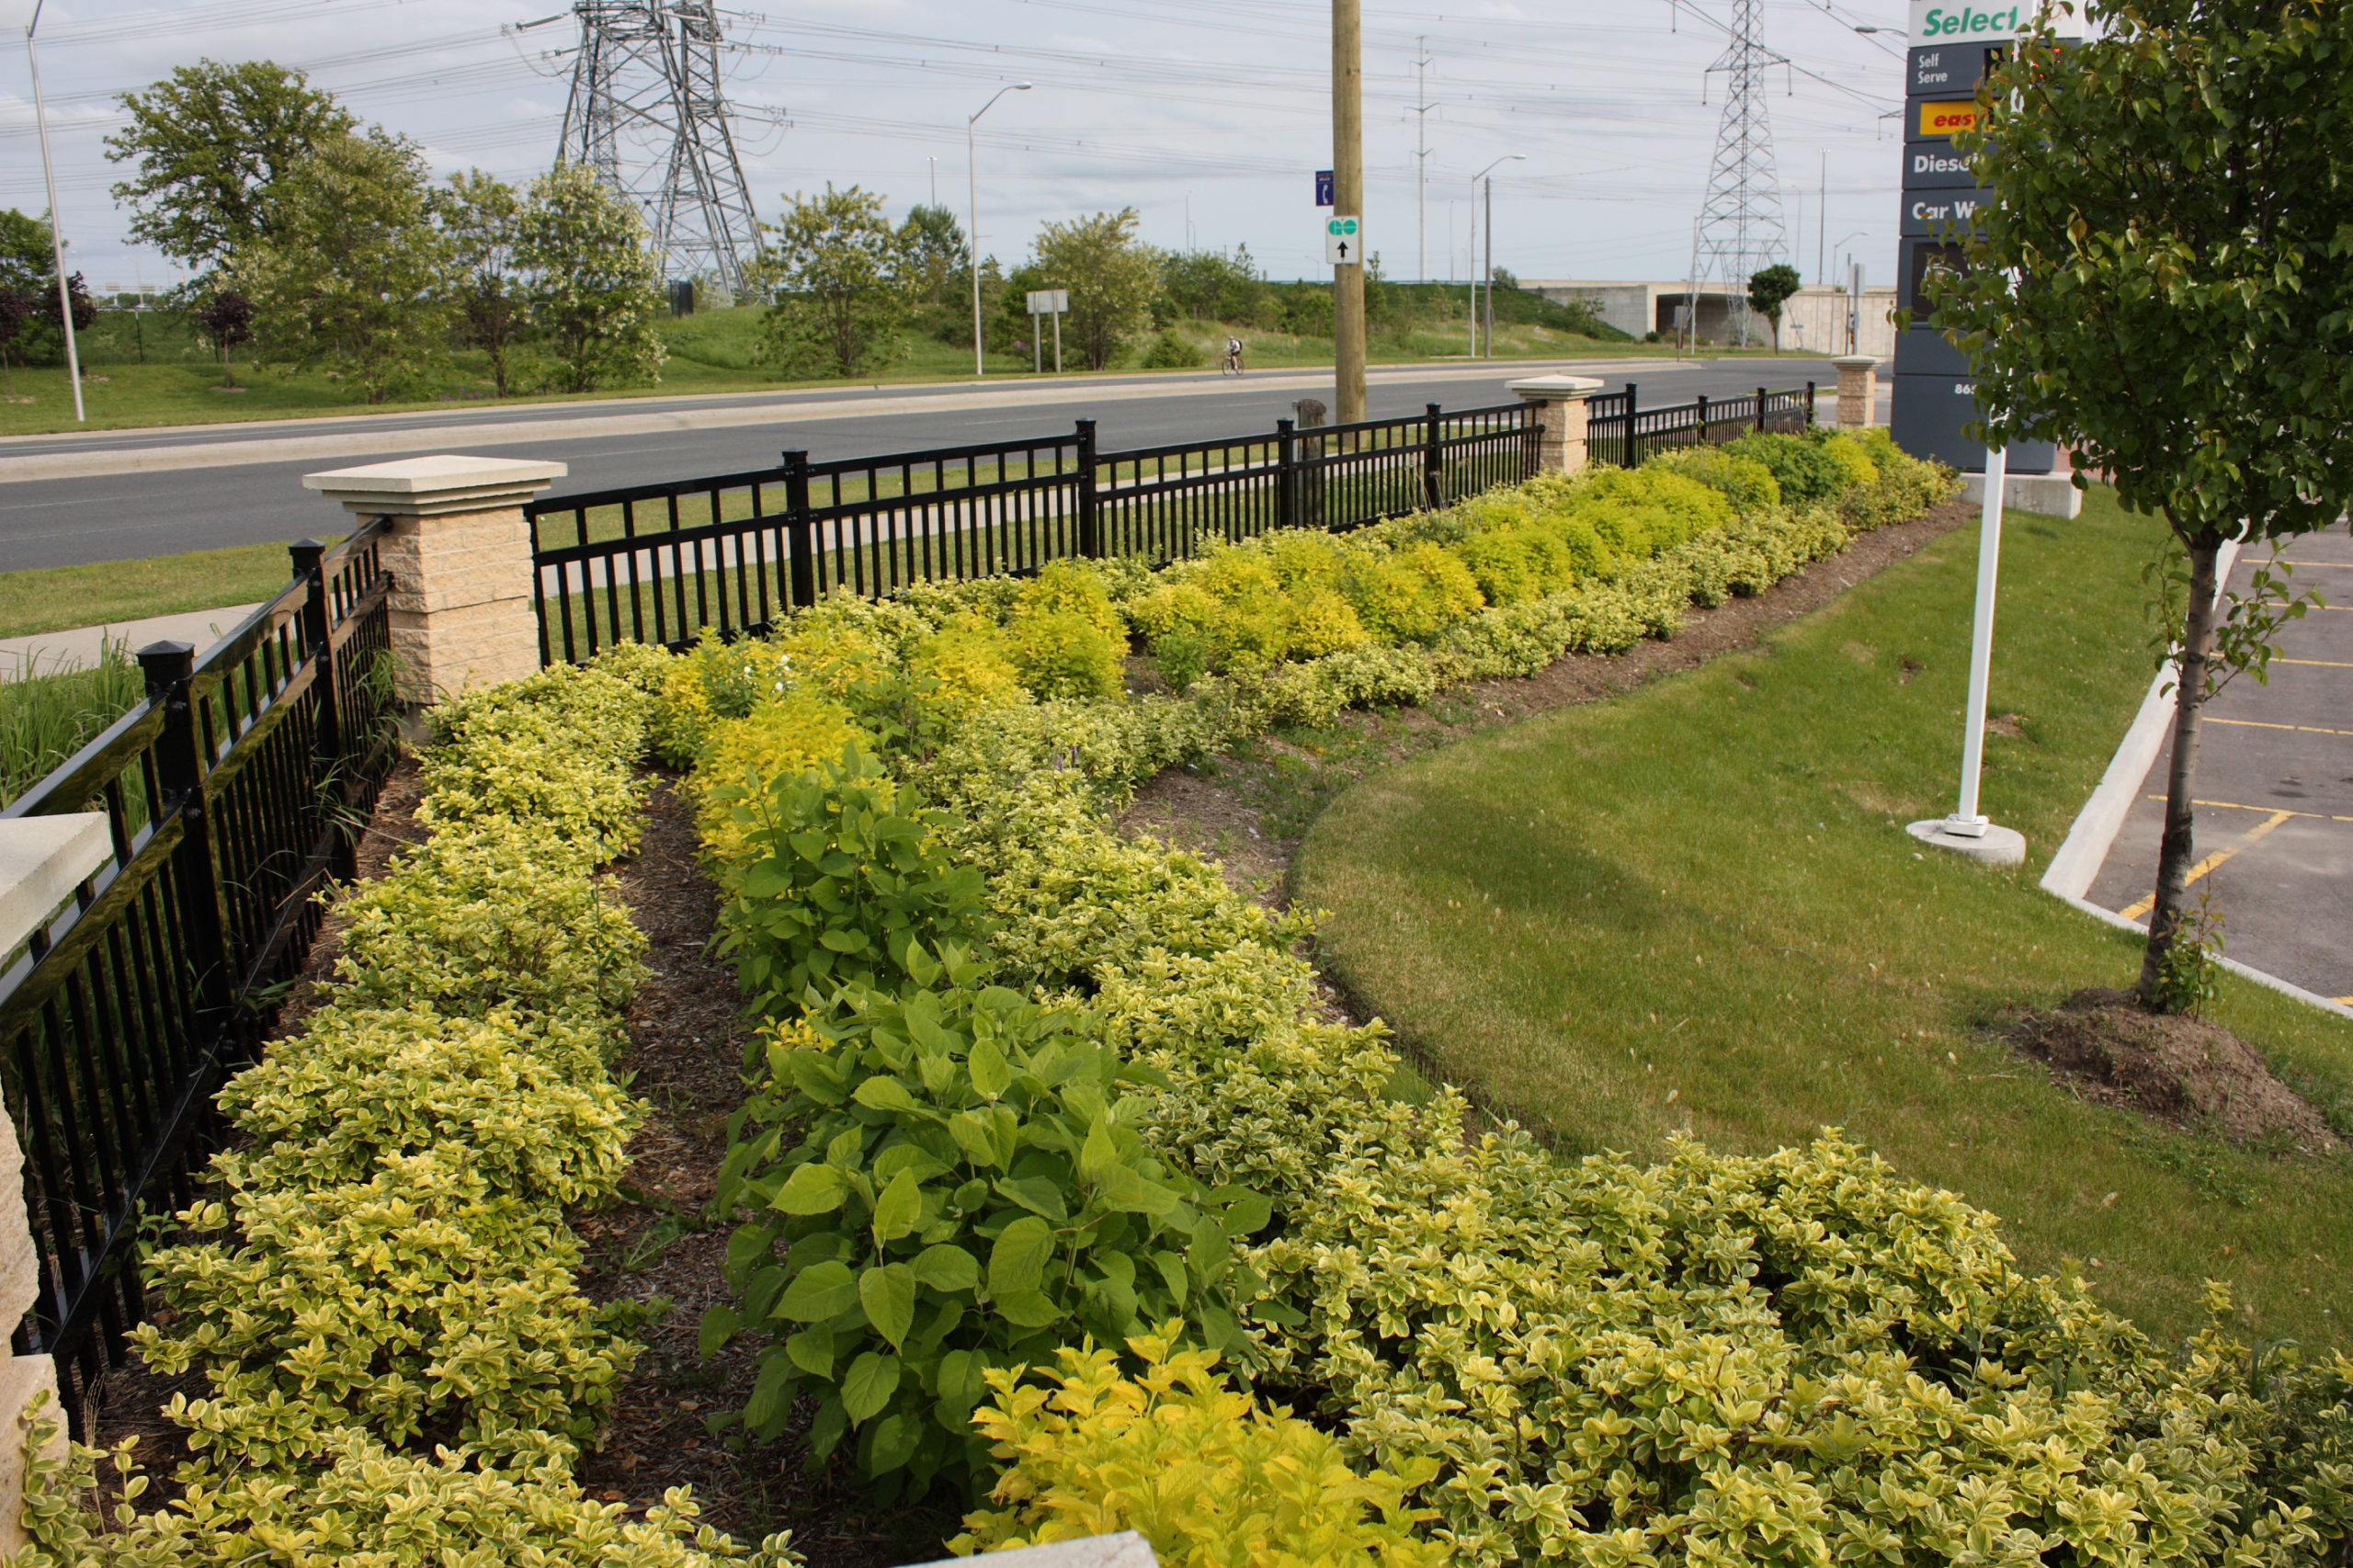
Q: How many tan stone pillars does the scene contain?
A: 4